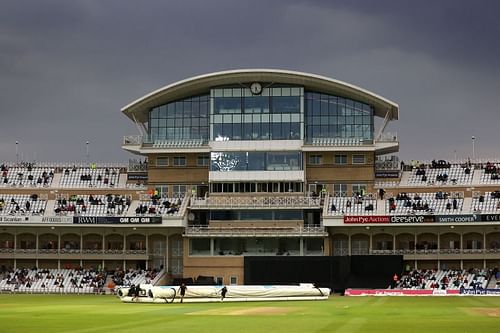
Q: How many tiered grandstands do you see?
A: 2